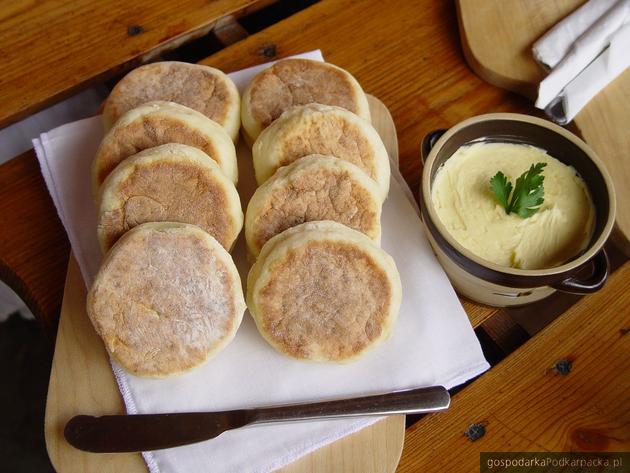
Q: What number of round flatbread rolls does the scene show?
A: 8